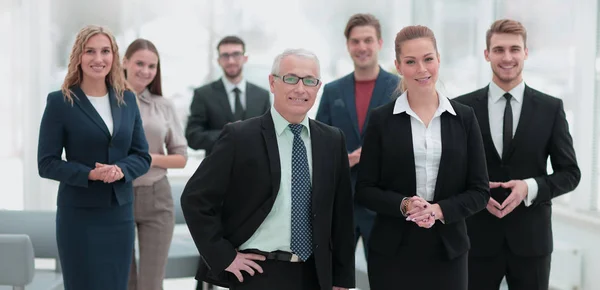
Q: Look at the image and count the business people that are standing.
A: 7